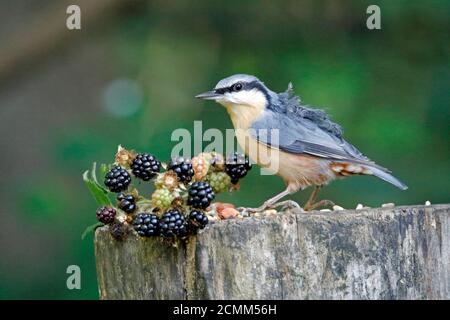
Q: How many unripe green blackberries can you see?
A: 2